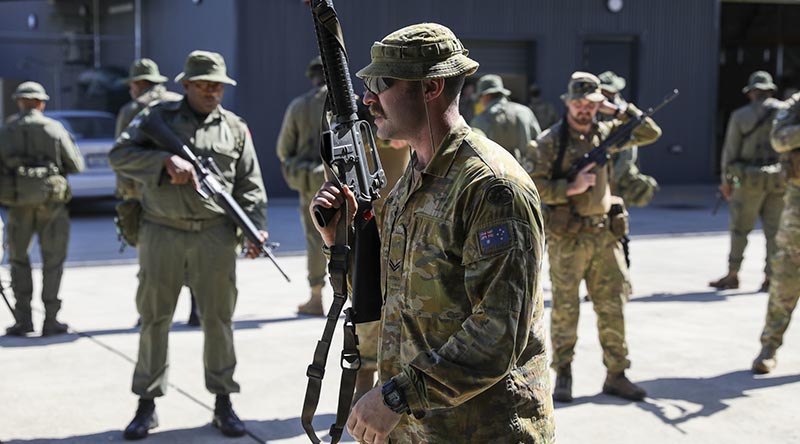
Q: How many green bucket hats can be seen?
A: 9